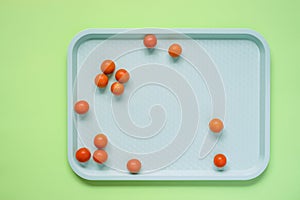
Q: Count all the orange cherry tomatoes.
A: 13